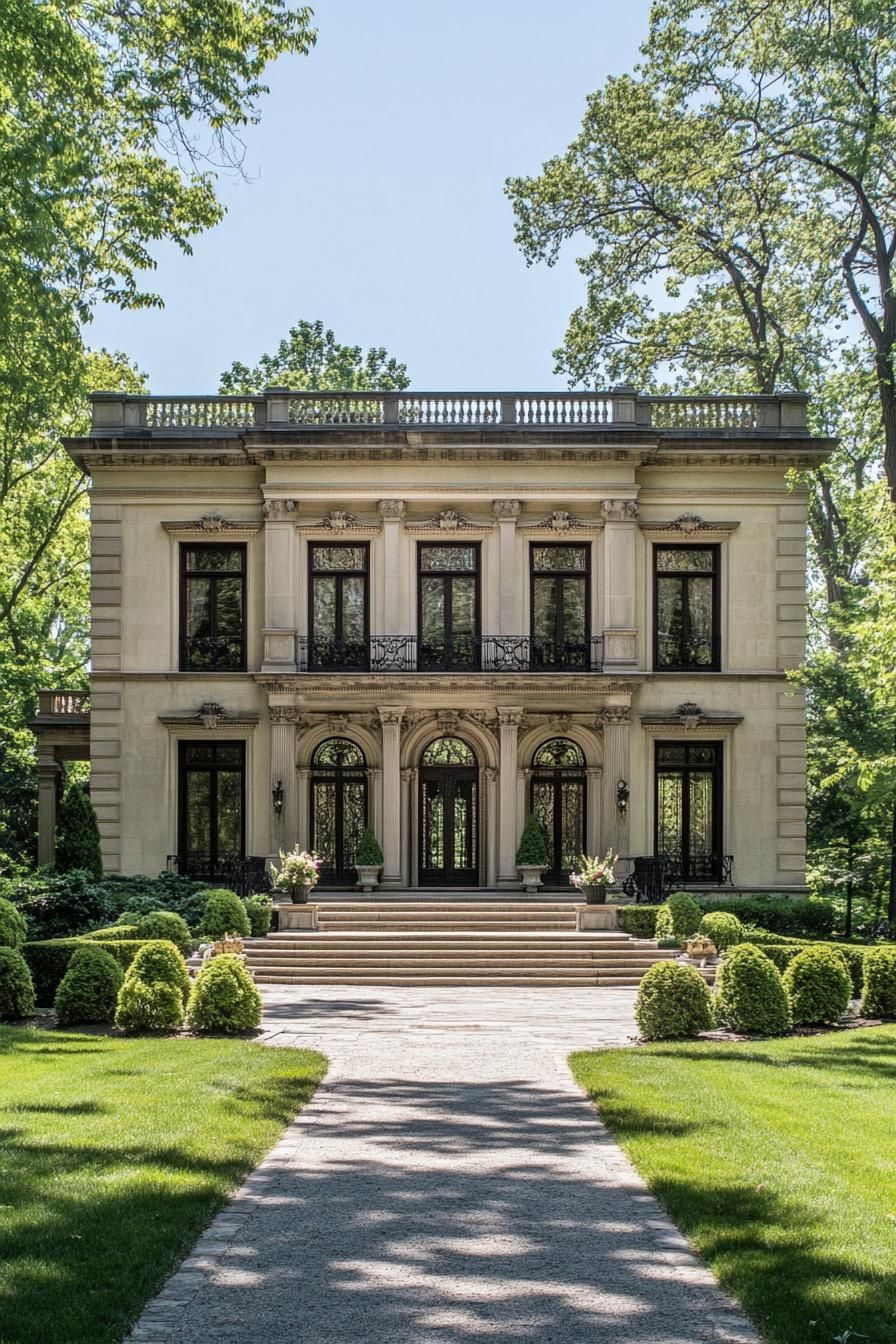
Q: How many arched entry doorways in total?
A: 3